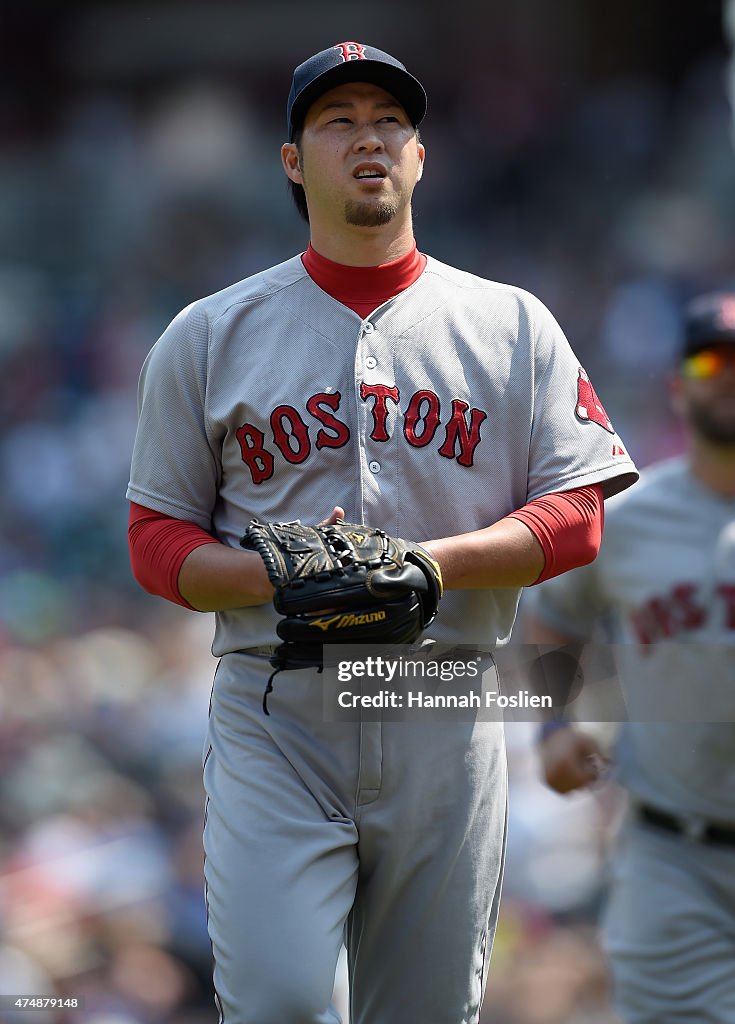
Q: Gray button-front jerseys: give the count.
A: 2